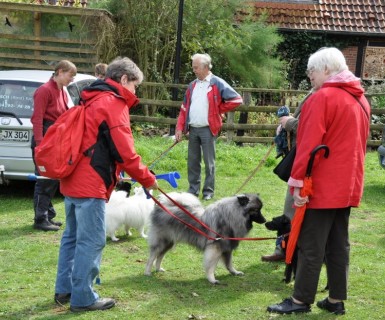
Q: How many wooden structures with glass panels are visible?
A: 1